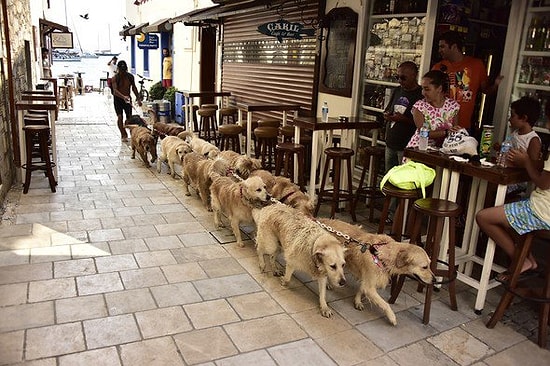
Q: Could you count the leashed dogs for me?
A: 11